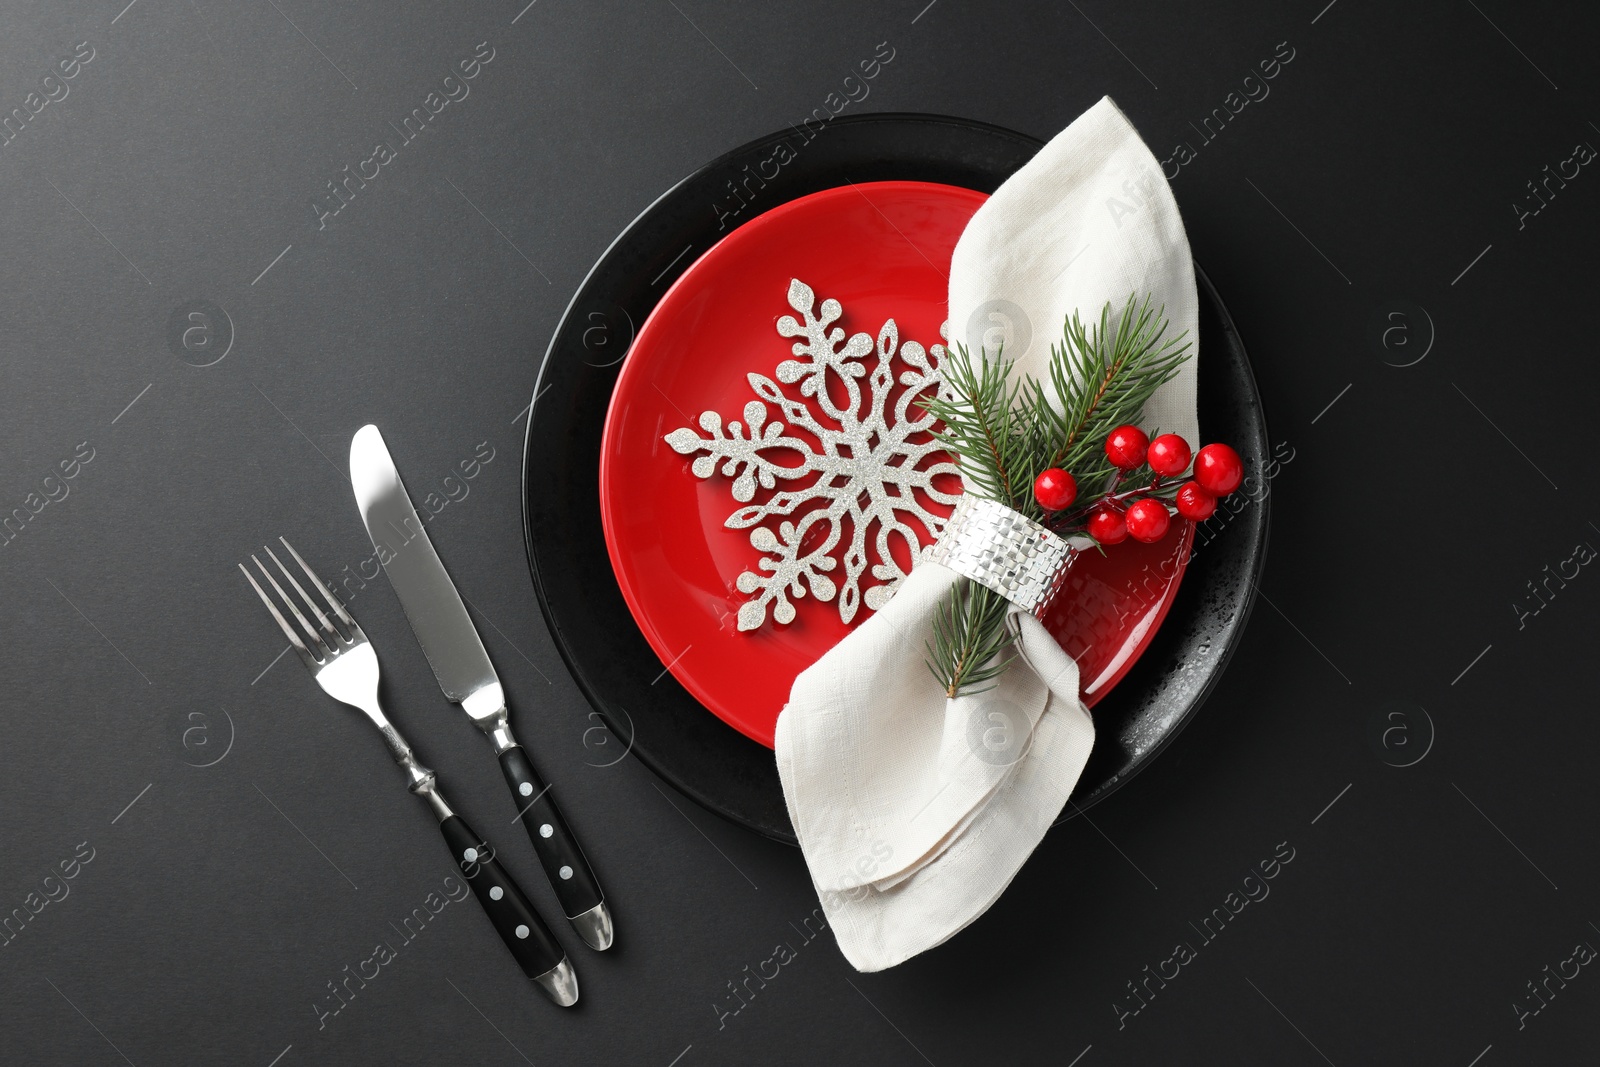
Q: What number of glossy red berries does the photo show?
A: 7